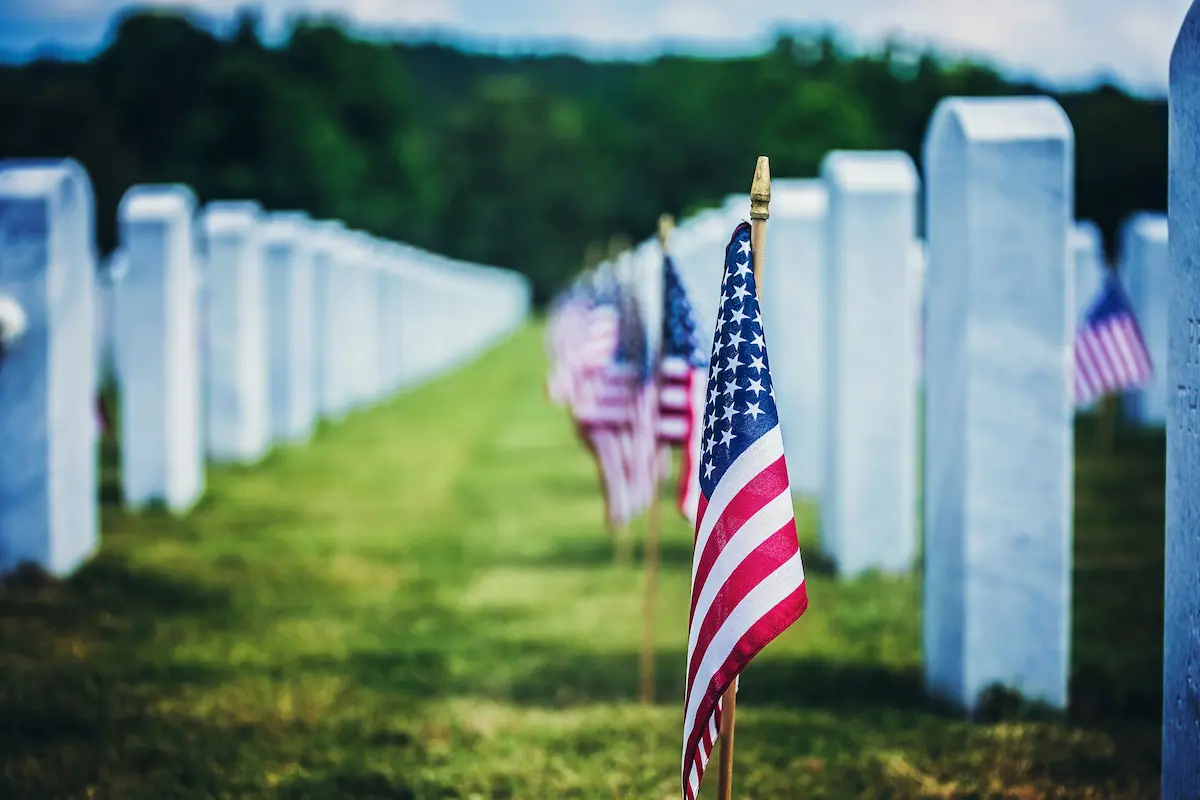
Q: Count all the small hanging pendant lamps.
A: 0